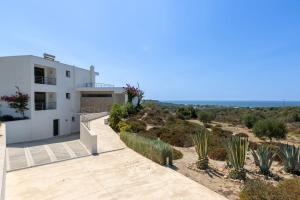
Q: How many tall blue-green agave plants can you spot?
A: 4